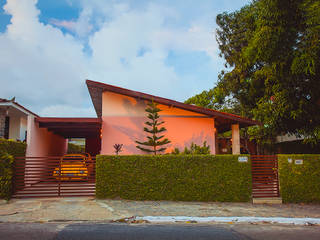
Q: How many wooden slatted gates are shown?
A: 2